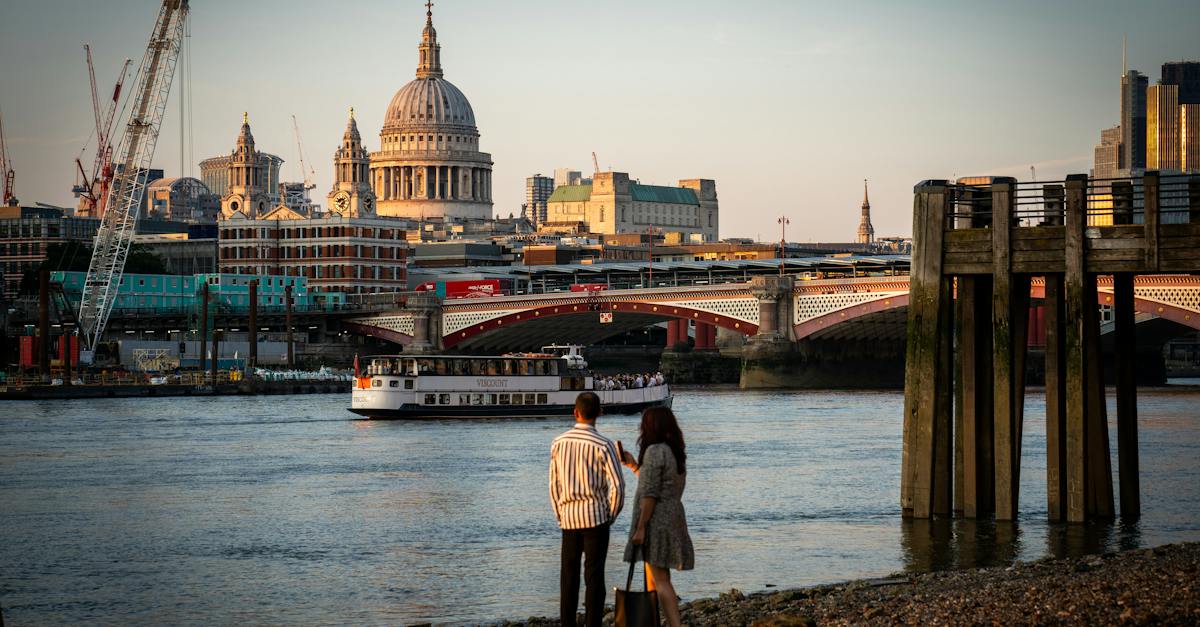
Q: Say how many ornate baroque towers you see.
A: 2